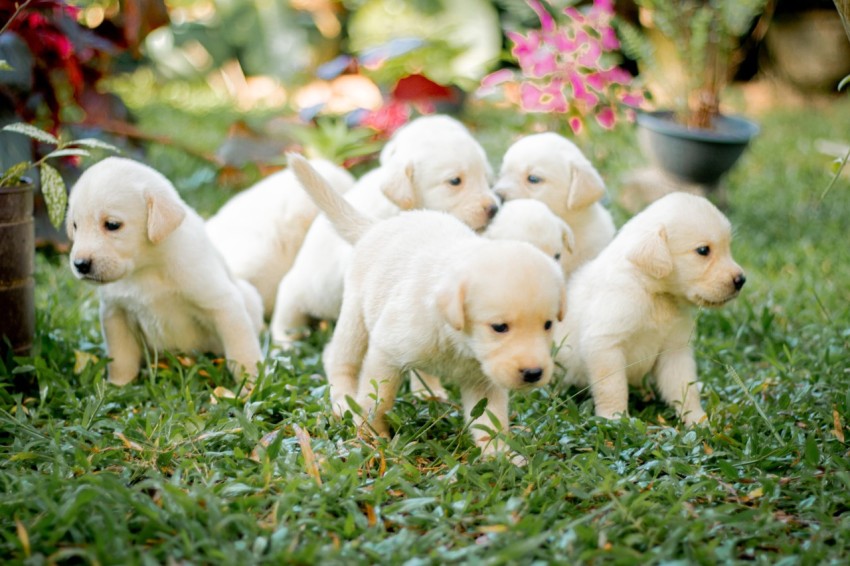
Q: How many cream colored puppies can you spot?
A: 7